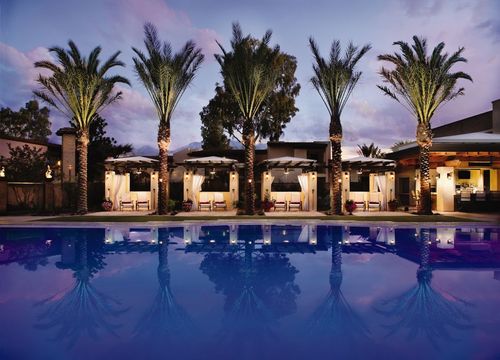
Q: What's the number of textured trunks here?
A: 5